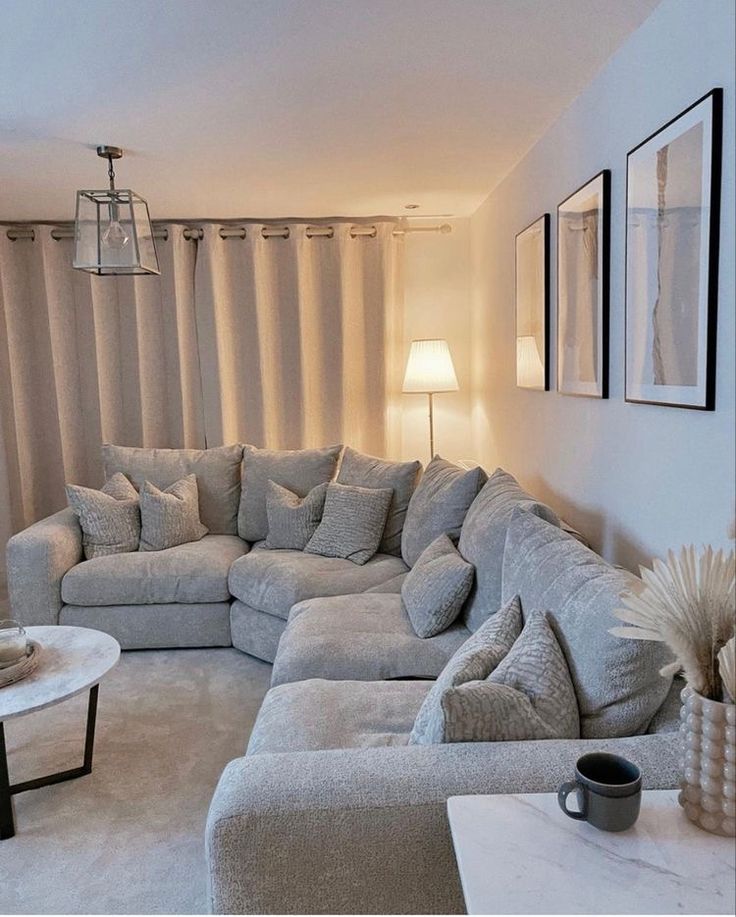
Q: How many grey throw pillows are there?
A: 7